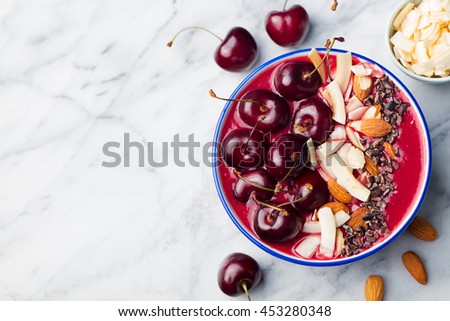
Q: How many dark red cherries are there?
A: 11